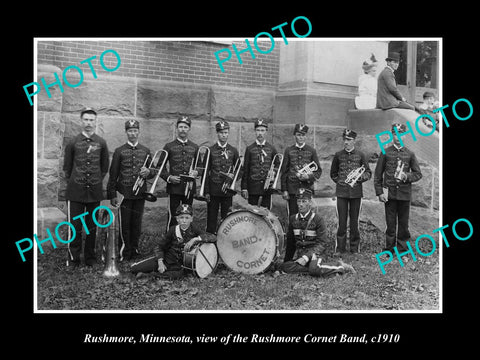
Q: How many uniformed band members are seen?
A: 10